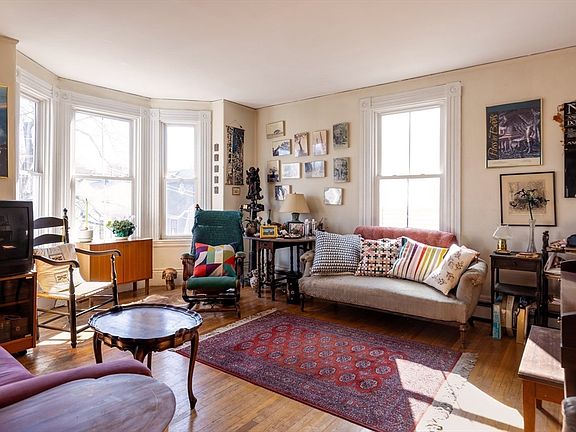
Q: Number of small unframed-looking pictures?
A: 11